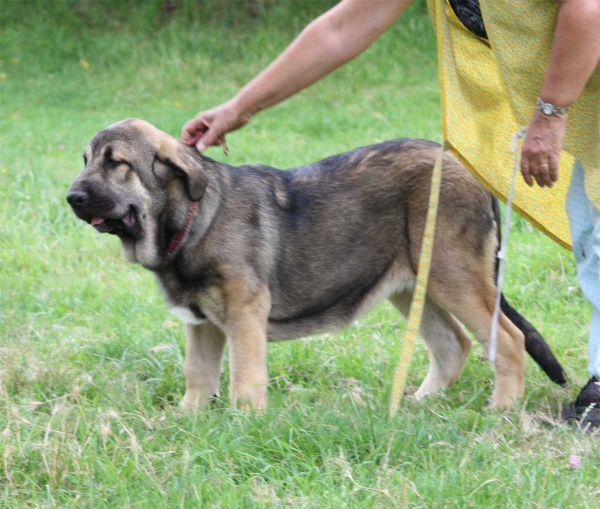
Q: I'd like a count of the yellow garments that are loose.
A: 1